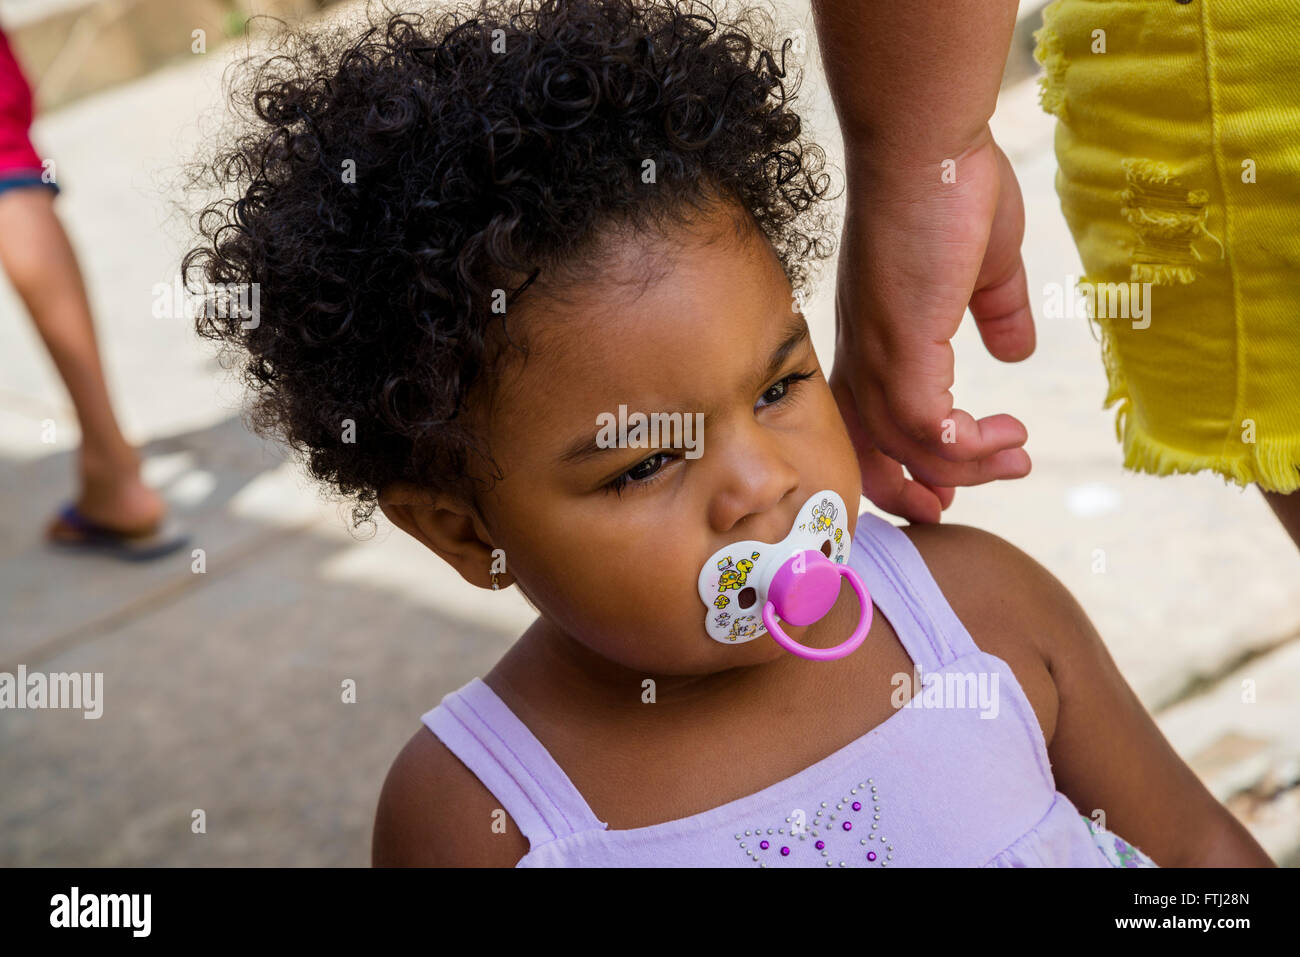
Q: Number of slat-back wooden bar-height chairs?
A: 0